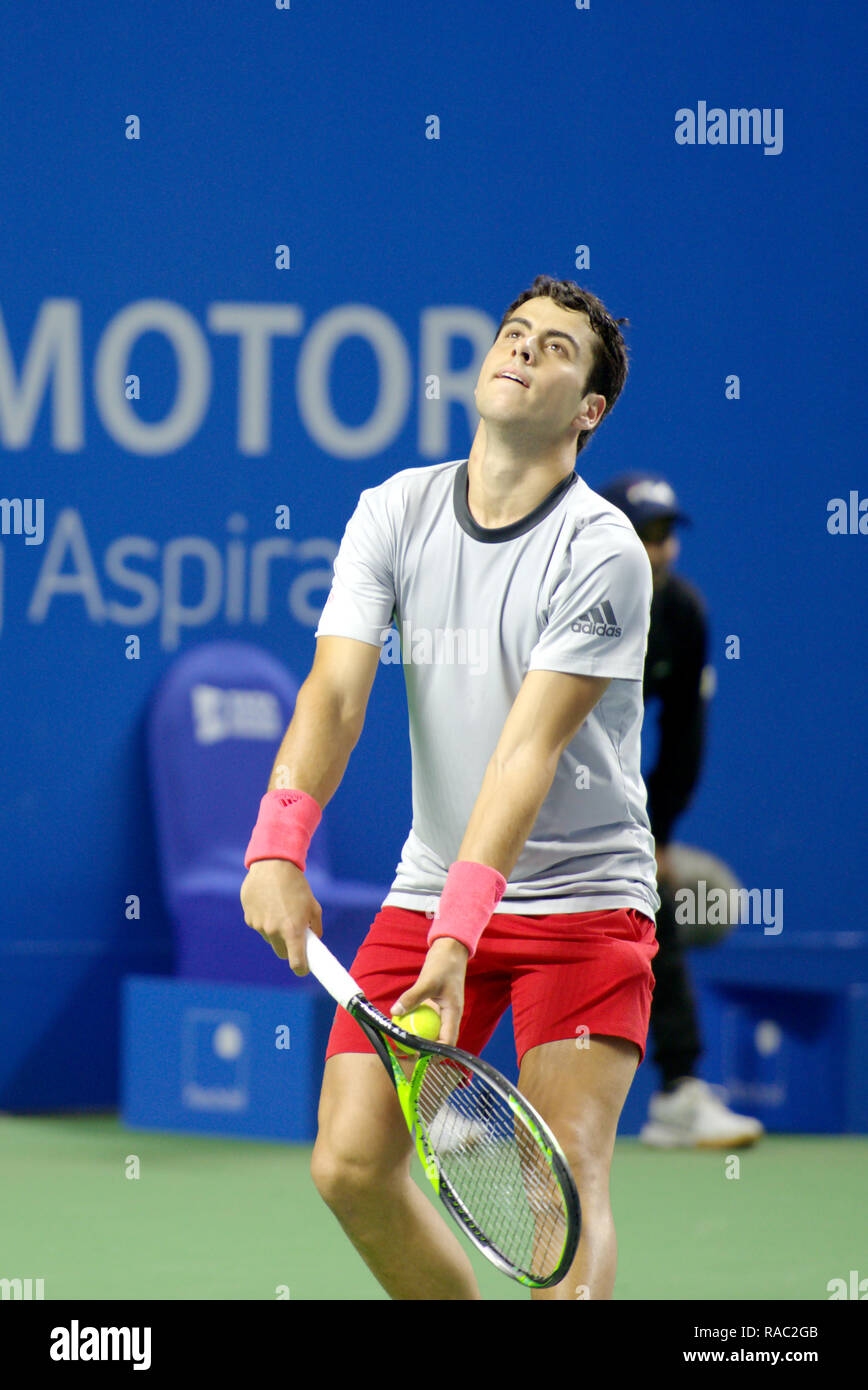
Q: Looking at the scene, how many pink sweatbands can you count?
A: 2